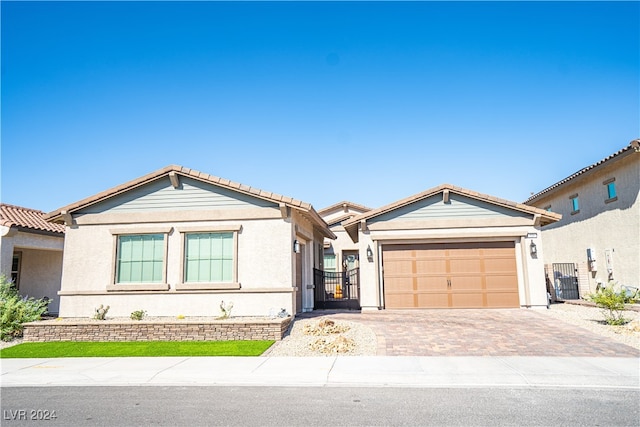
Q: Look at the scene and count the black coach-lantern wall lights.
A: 3